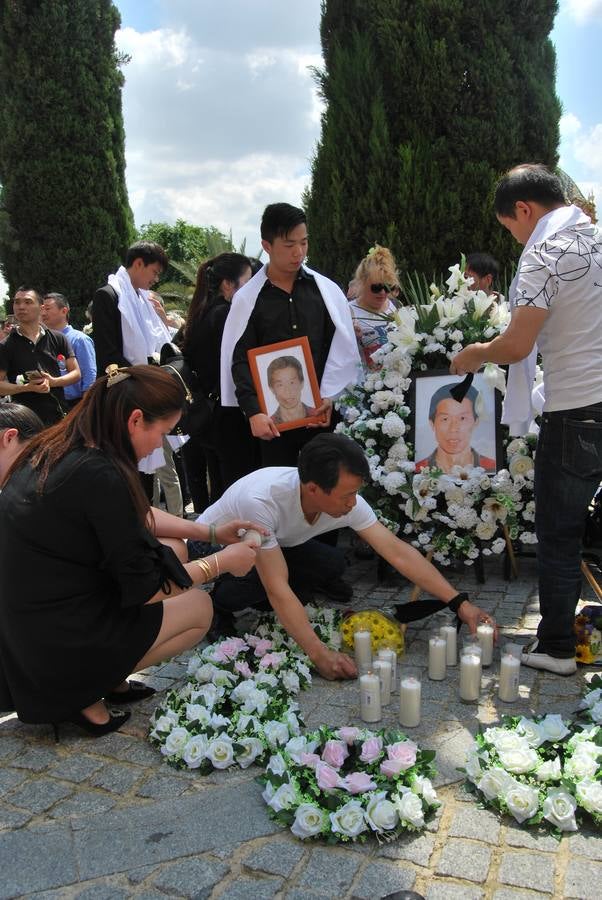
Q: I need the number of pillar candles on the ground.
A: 11